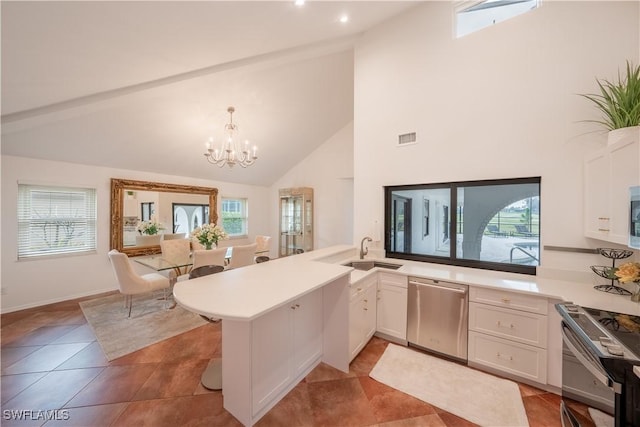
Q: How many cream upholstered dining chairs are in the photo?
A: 6